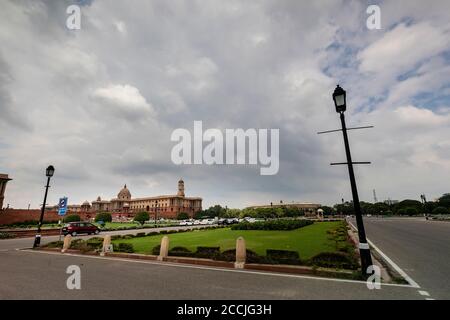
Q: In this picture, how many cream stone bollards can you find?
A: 4